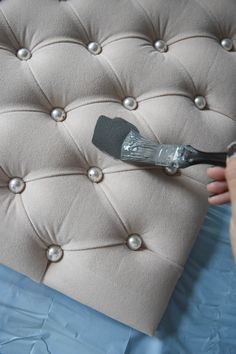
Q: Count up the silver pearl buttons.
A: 12